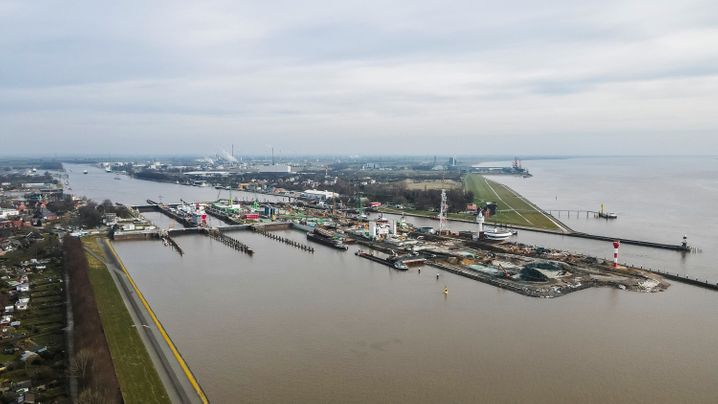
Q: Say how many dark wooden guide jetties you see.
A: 3